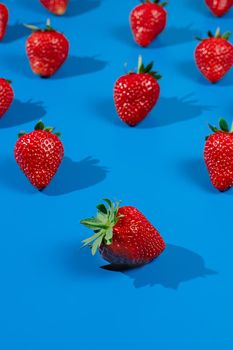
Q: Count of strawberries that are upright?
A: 10